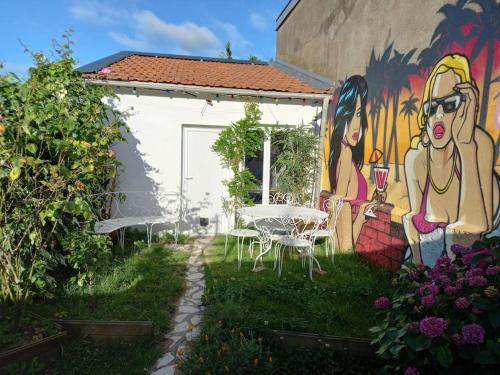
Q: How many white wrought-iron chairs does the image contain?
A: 4